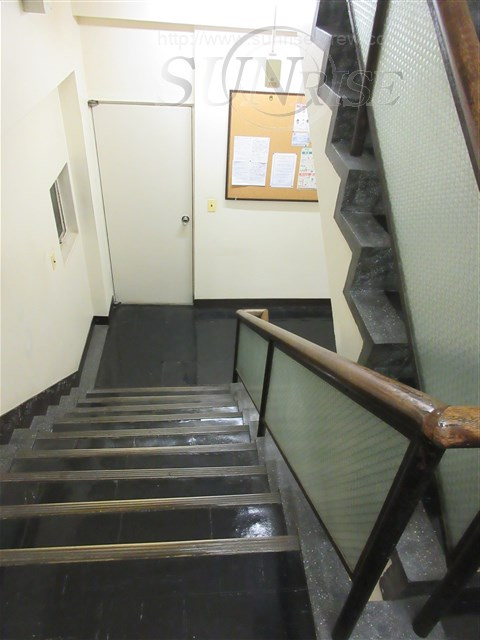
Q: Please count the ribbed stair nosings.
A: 9